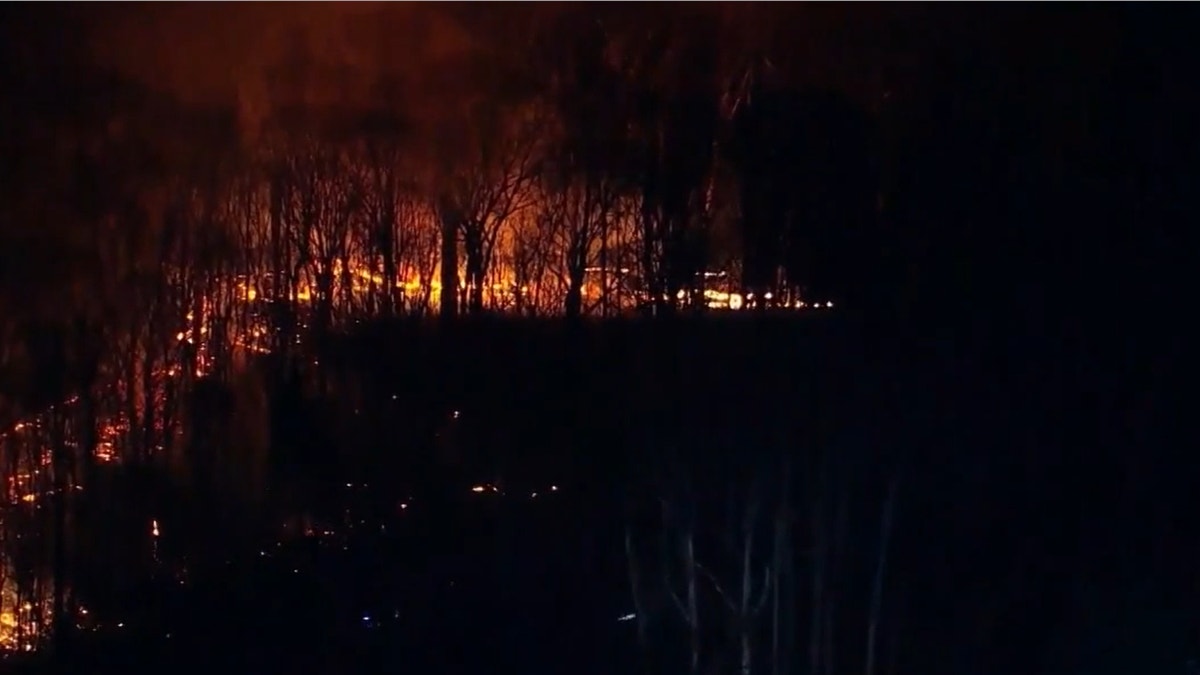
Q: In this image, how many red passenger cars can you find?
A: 0